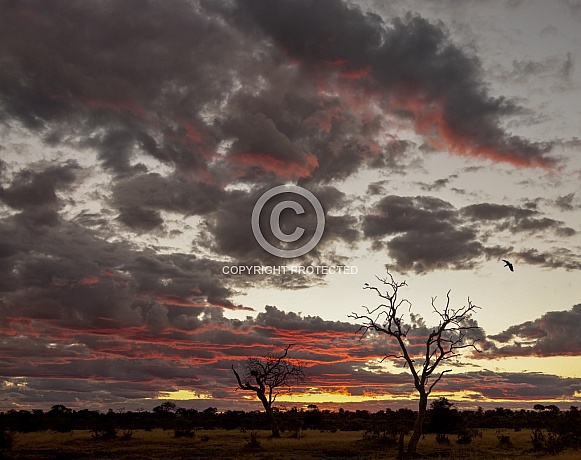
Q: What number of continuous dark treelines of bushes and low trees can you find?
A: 1